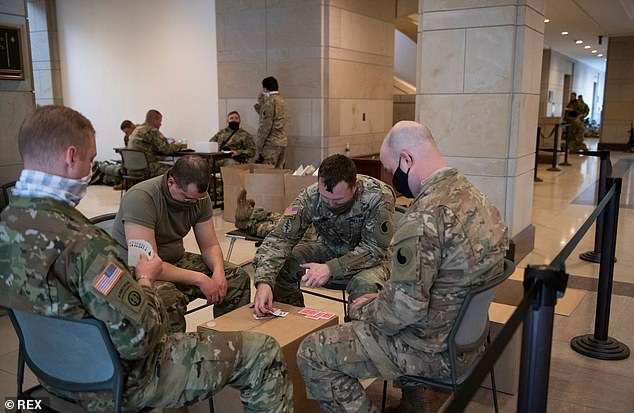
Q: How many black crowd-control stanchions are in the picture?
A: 6